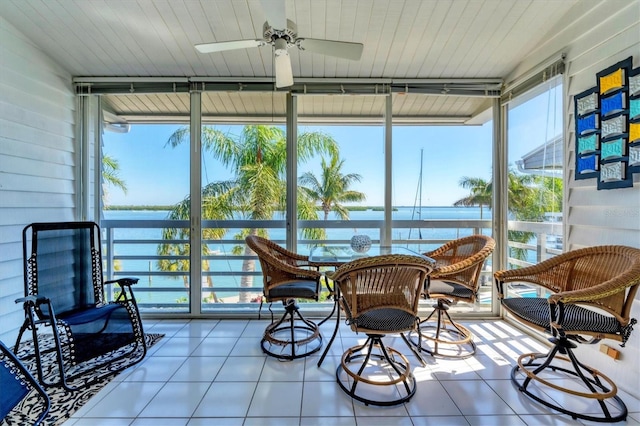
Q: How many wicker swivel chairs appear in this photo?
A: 4